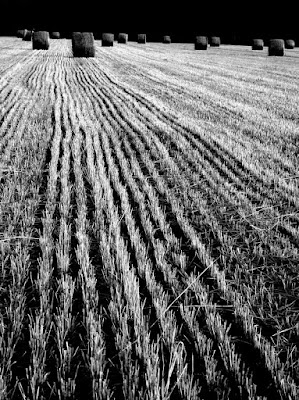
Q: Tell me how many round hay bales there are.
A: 14